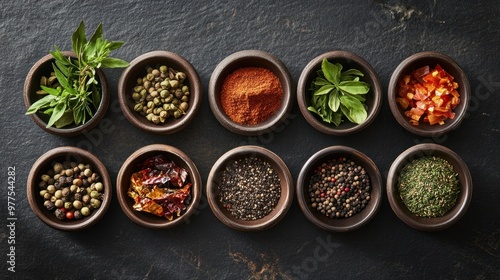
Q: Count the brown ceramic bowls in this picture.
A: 10